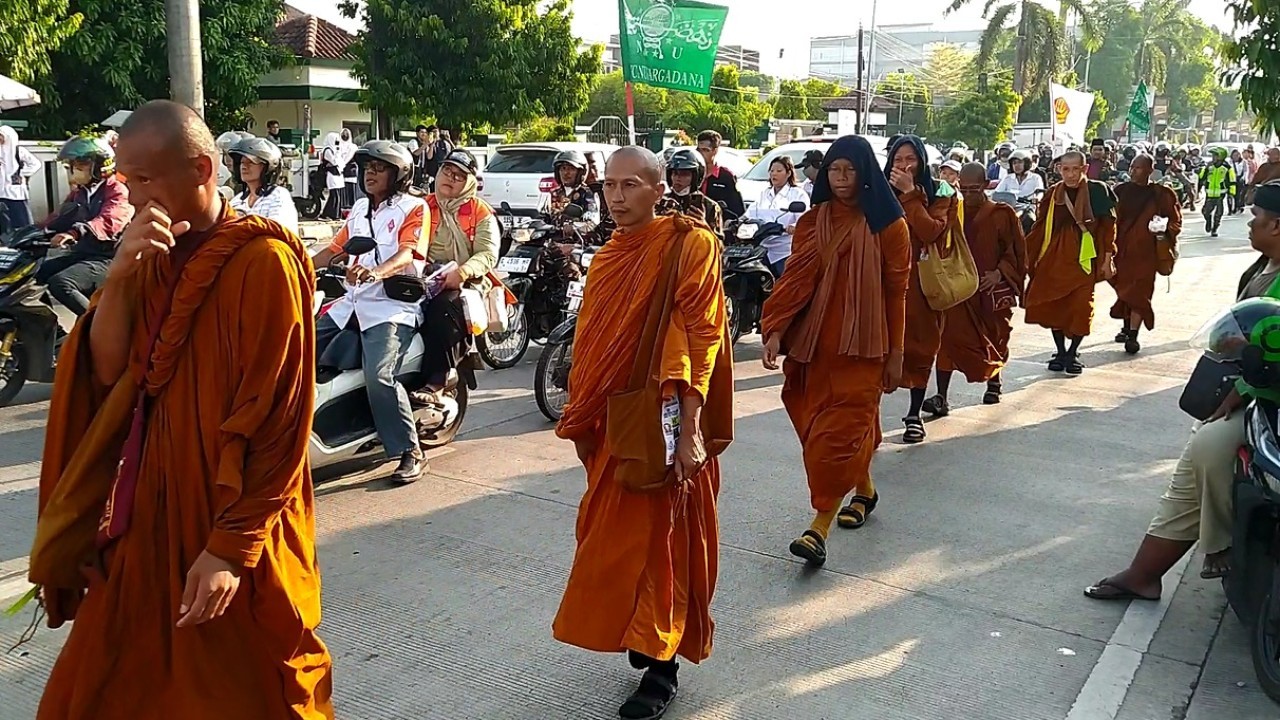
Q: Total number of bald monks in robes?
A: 5